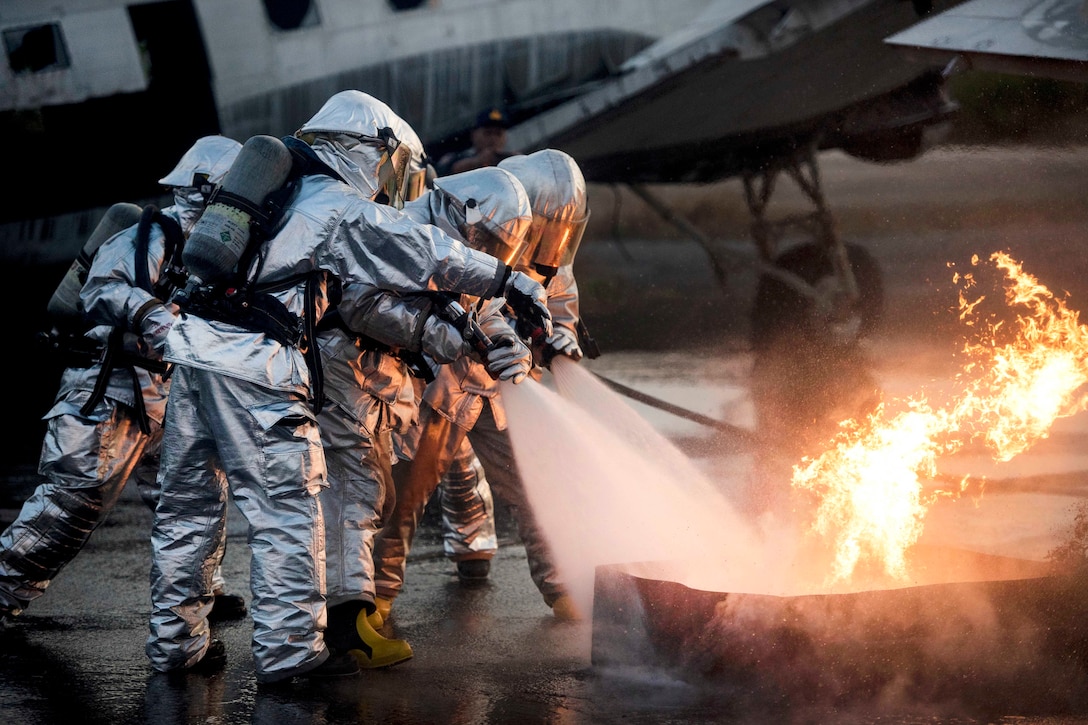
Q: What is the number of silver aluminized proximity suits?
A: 5